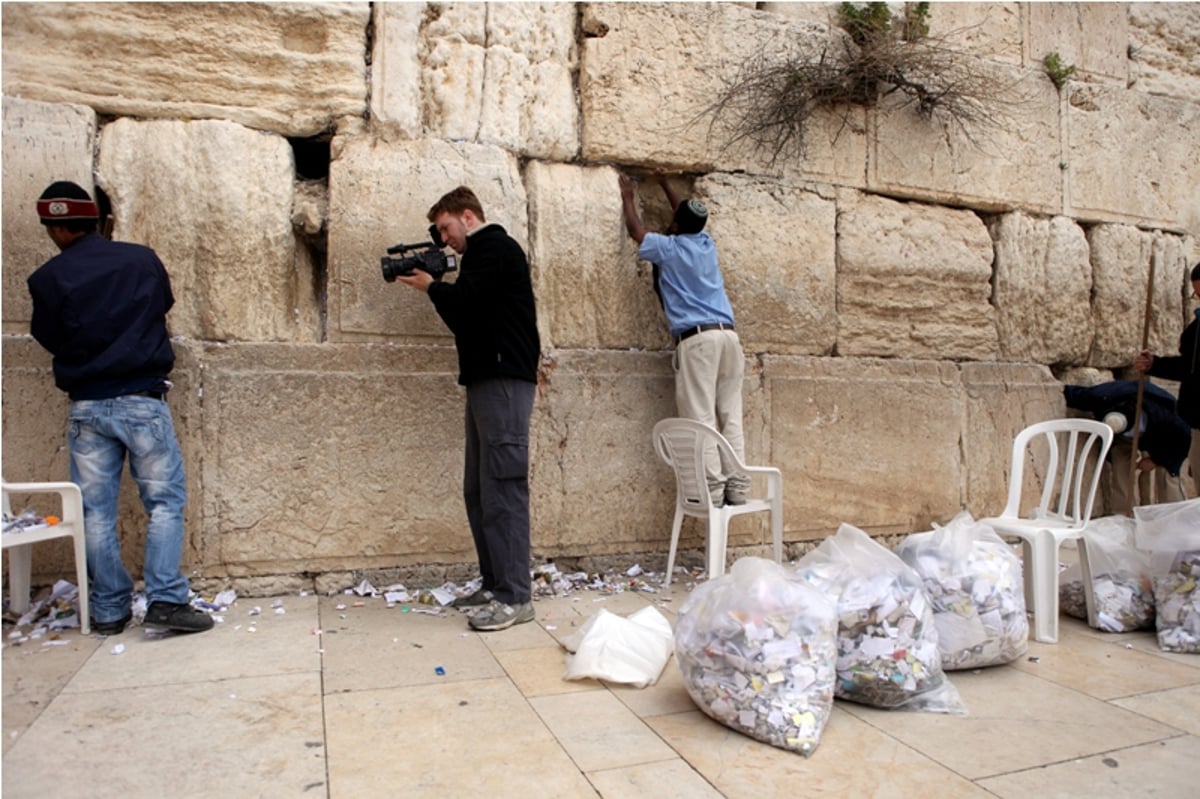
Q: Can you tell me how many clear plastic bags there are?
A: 5